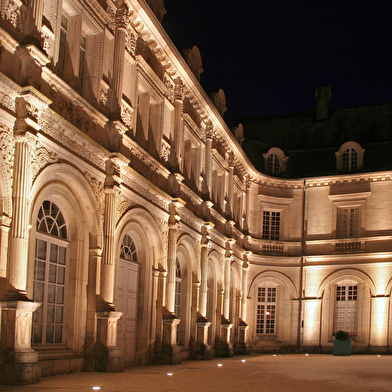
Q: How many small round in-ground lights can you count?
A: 7